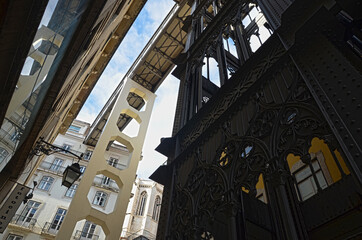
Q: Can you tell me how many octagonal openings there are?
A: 5